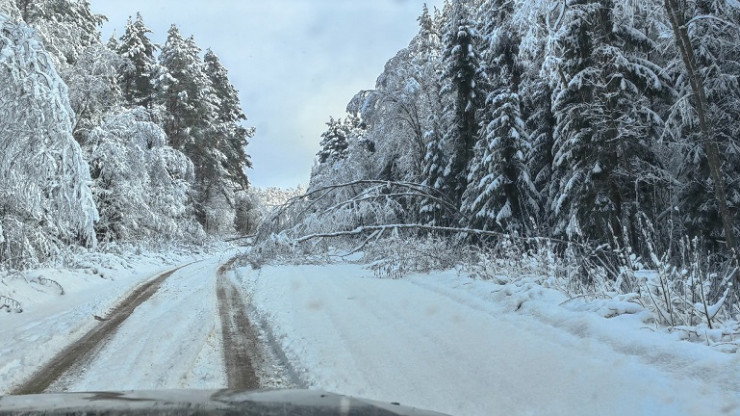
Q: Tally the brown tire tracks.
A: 2